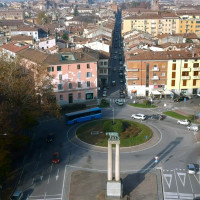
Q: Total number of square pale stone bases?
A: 1